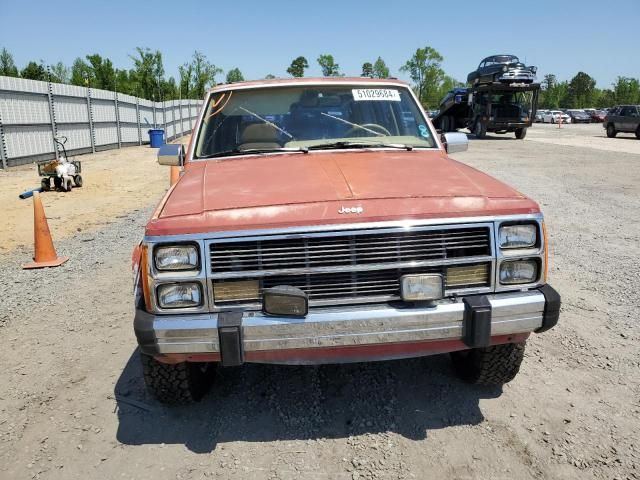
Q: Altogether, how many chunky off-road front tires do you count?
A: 2